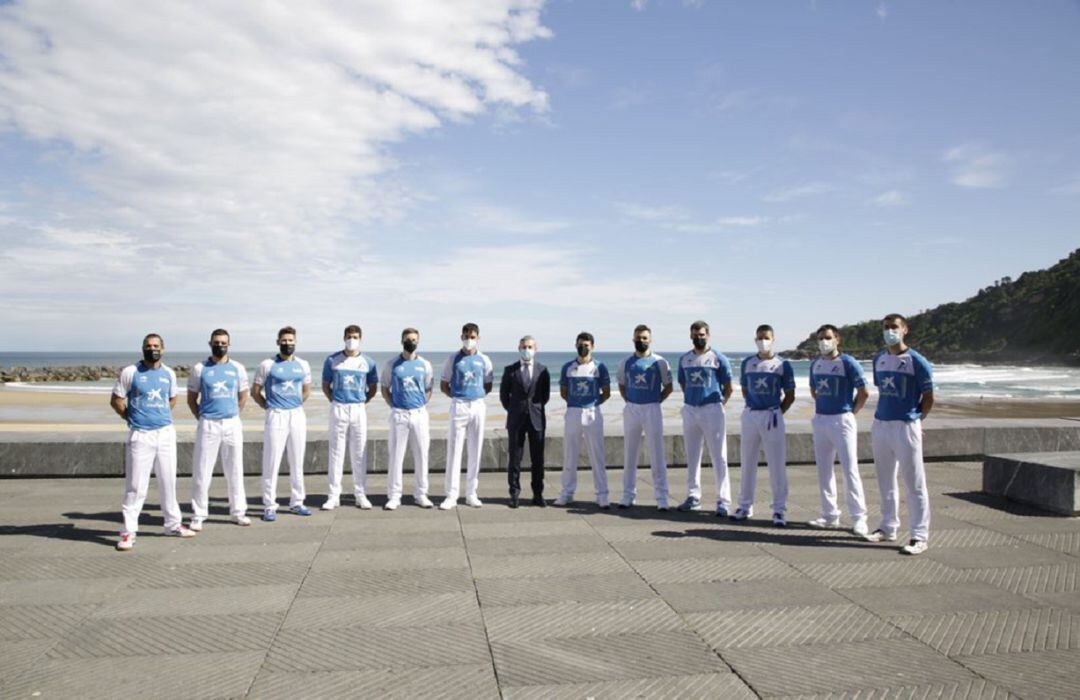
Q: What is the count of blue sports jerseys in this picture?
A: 12